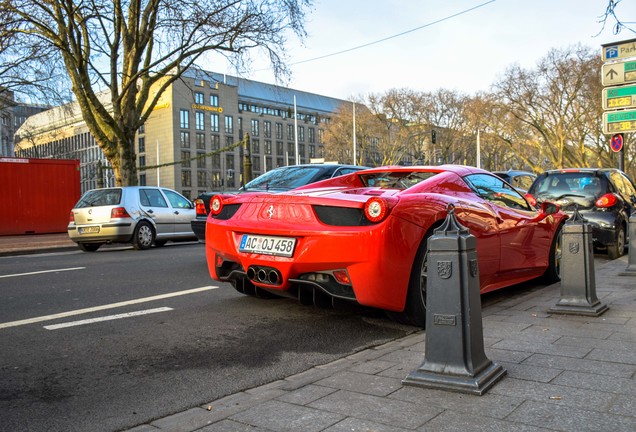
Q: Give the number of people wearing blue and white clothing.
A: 0